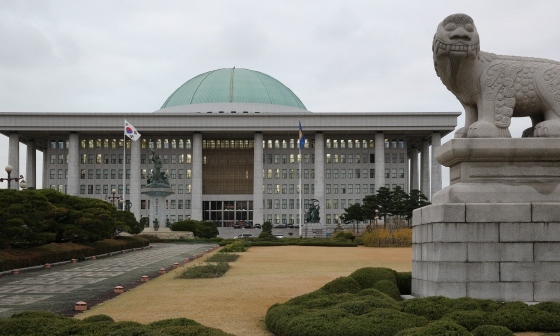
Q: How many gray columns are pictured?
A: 12